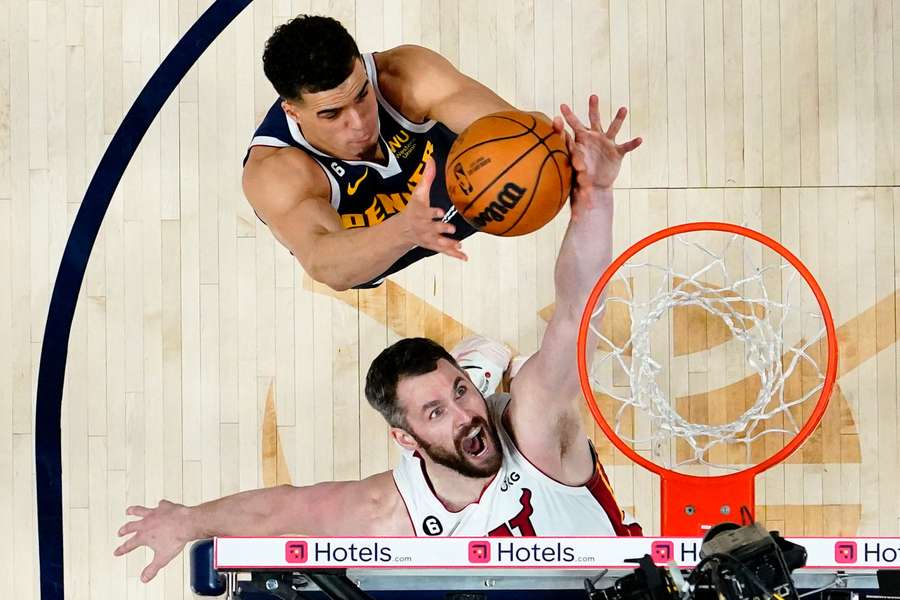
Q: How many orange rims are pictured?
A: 1